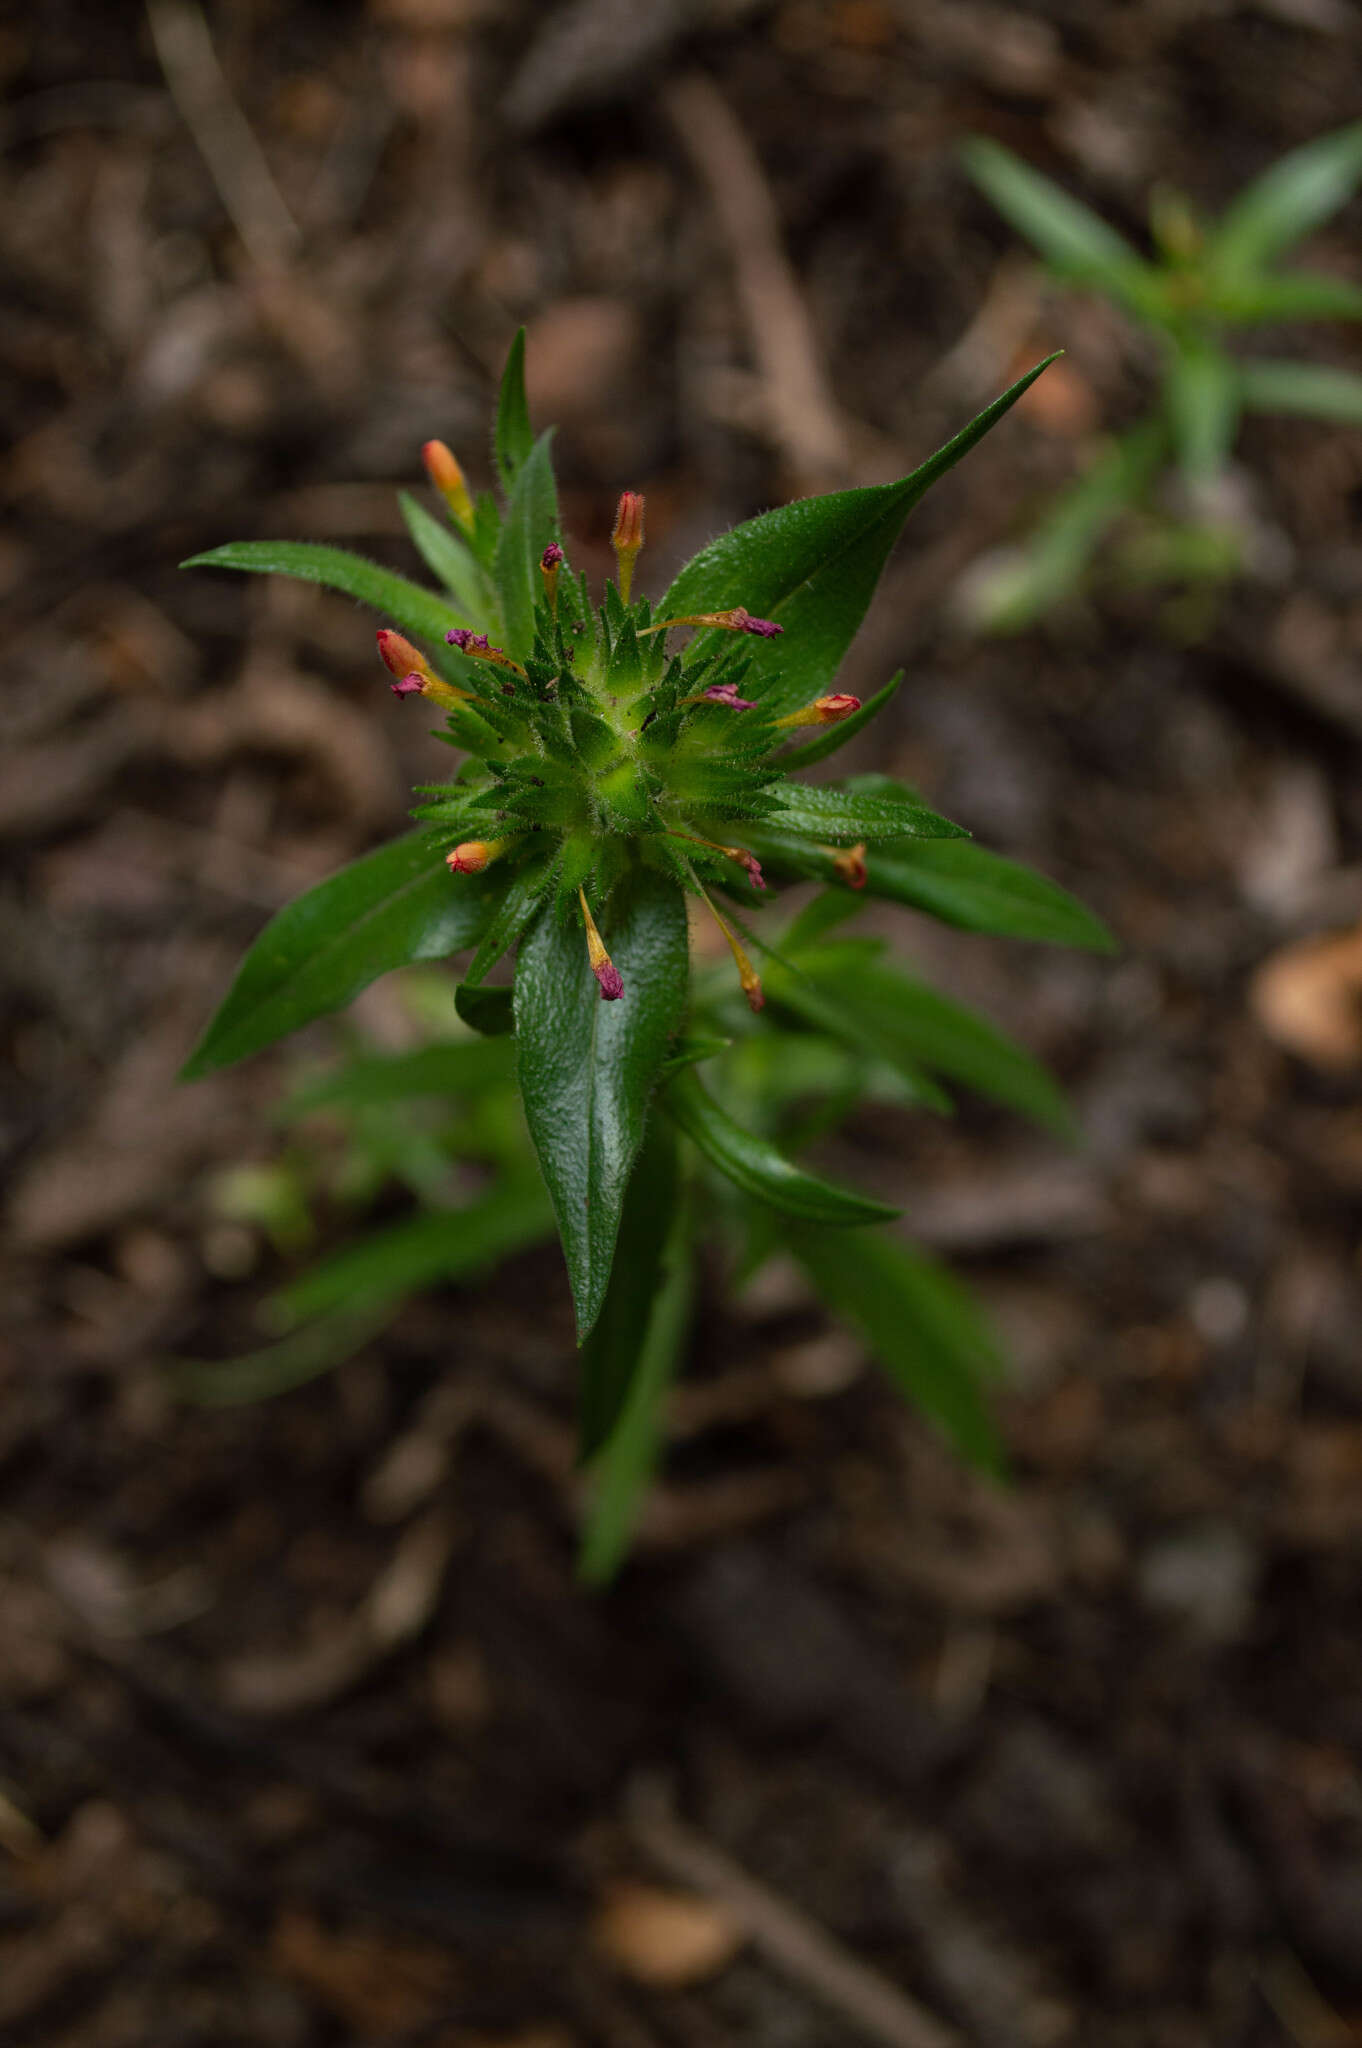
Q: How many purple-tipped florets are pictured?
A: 7